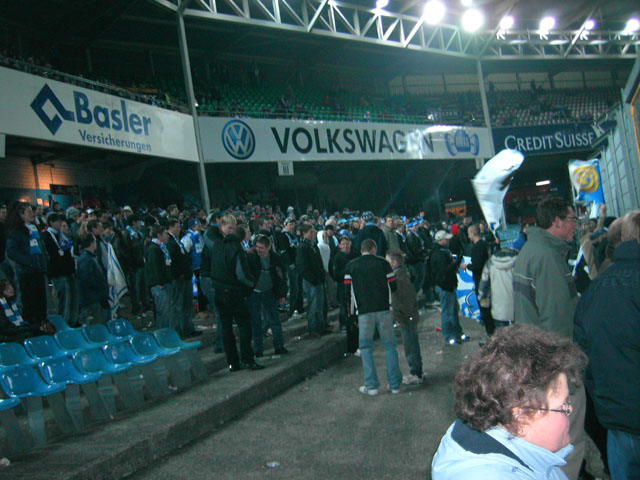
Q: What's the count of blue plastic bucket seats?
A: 13